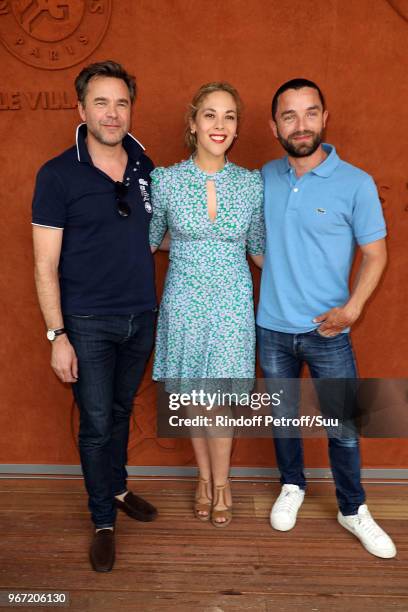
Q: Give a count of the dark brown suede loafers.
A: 2